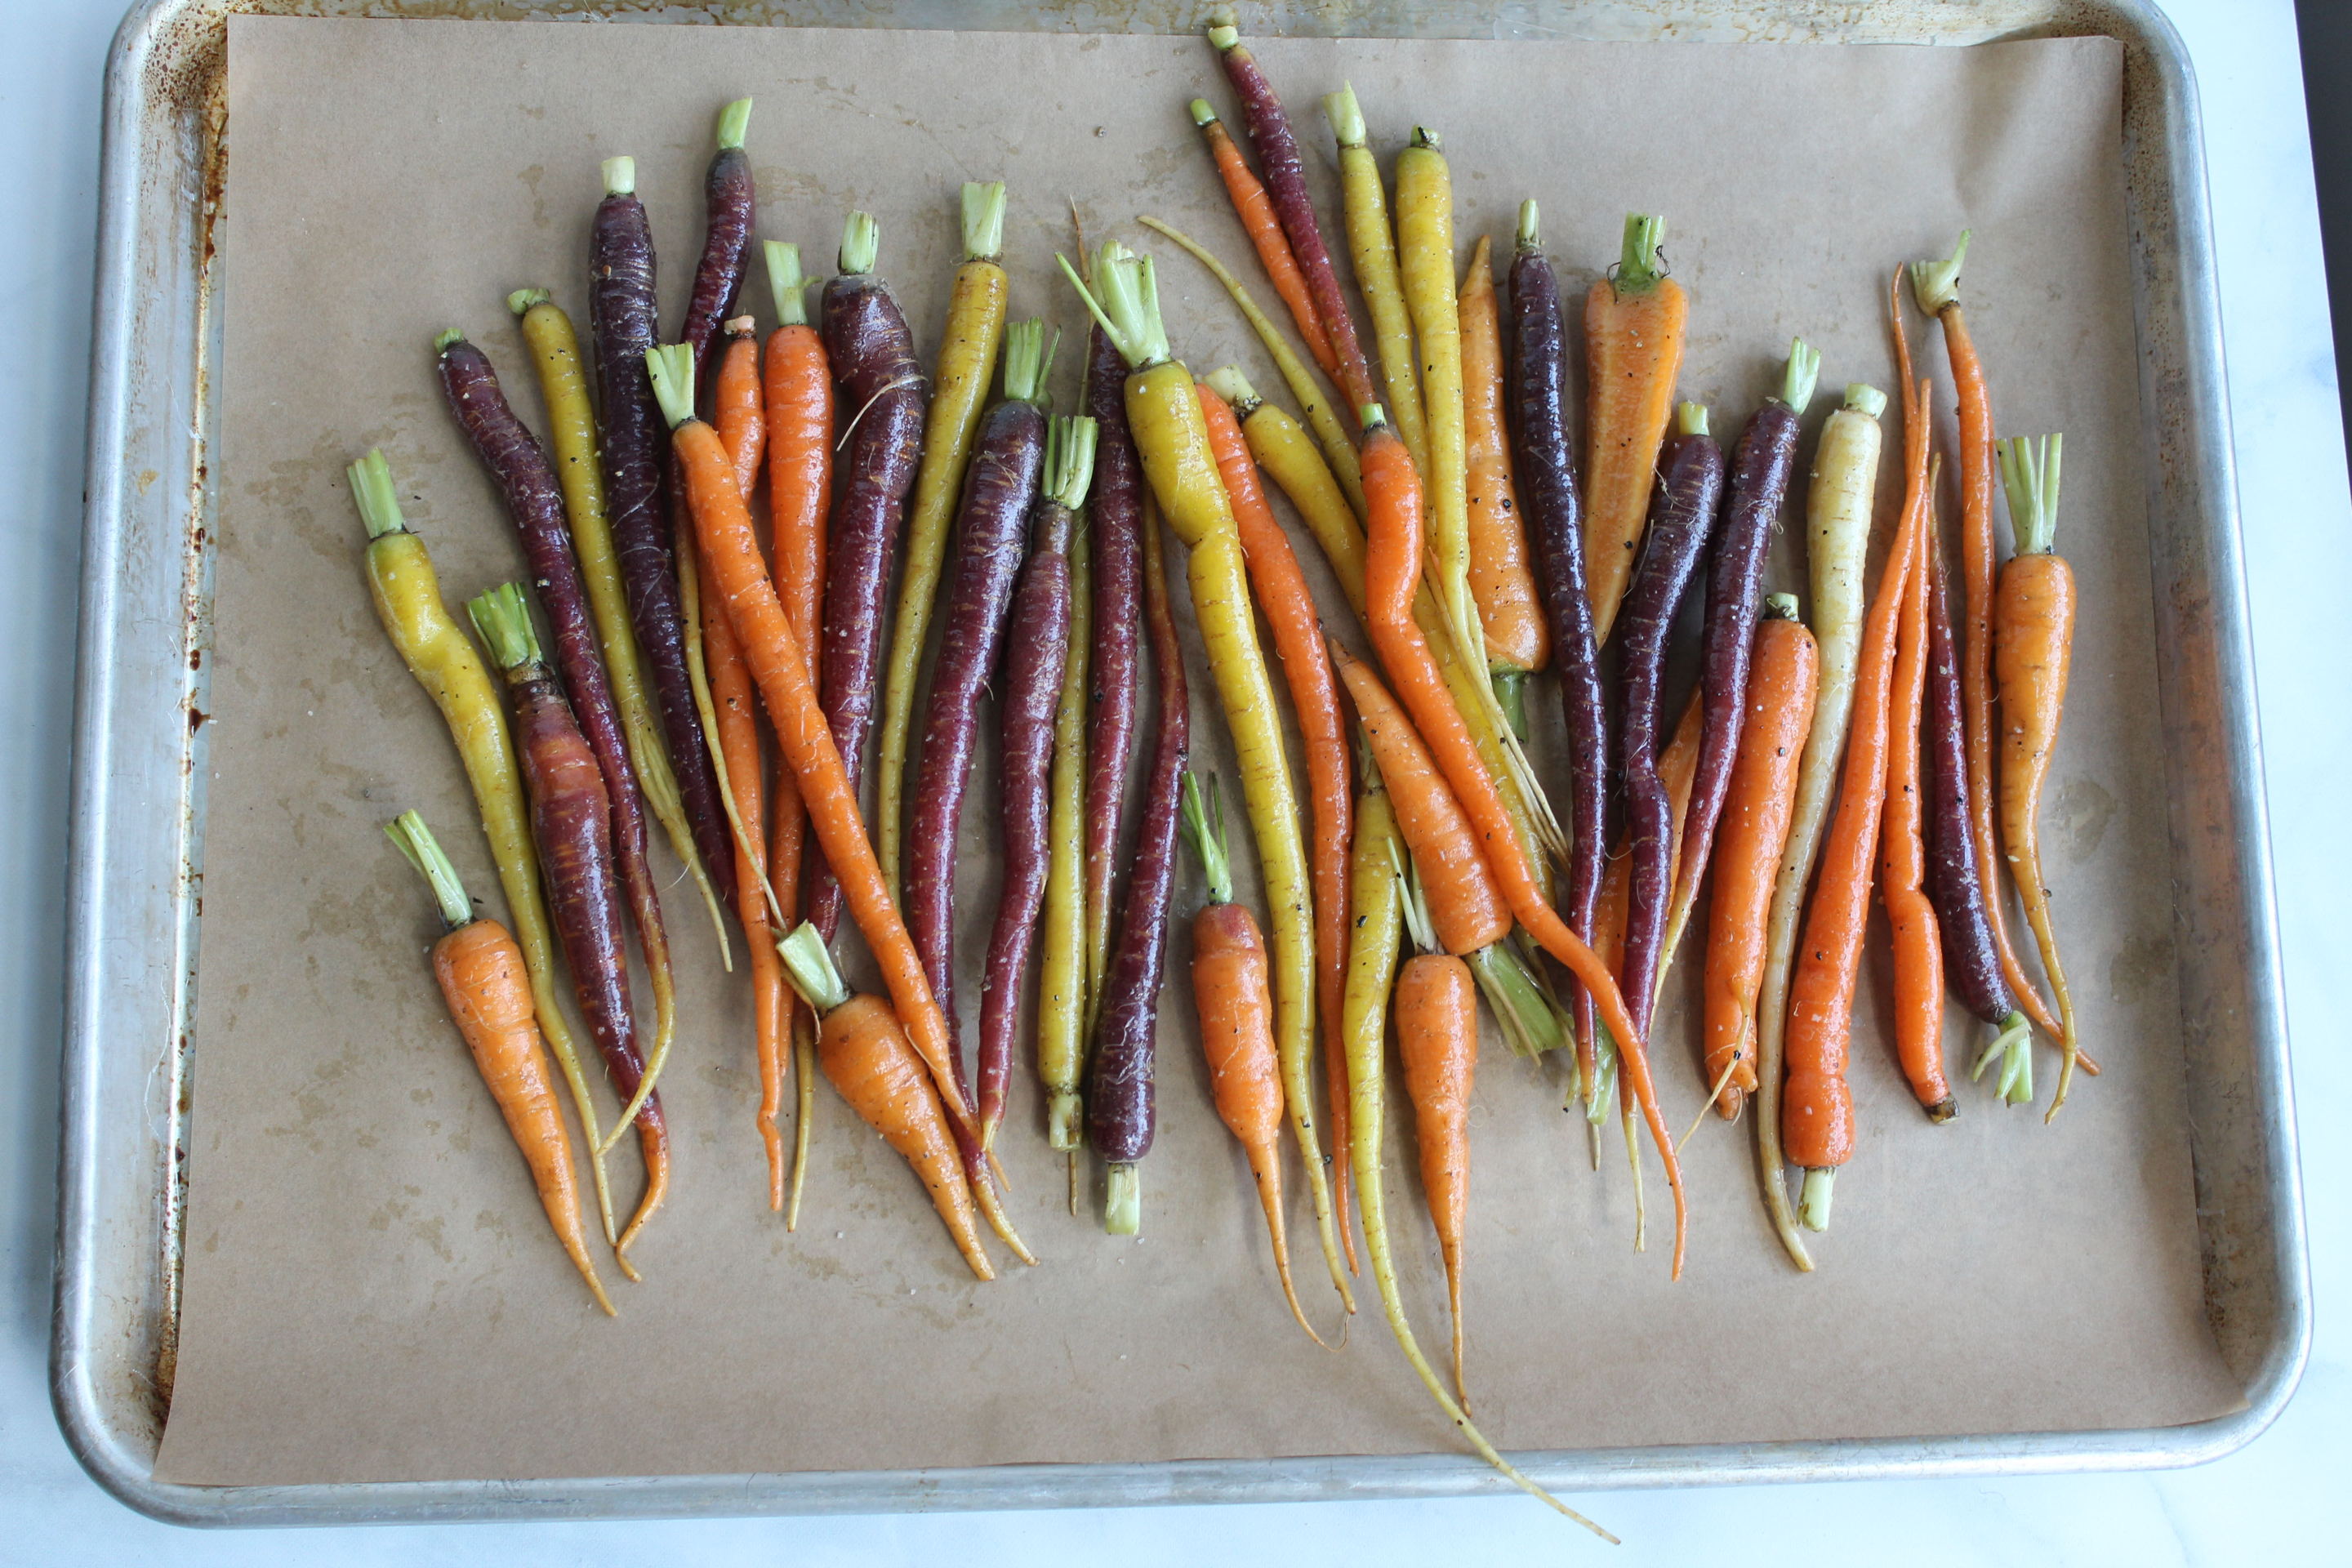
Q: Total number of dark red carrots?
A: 14